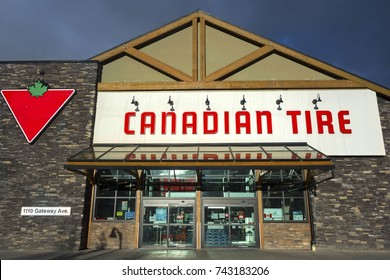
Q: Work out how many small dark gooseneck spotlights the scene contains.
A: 6